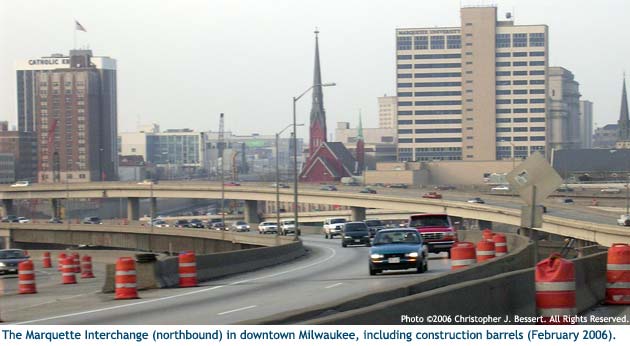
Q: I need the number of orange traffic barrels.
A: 14